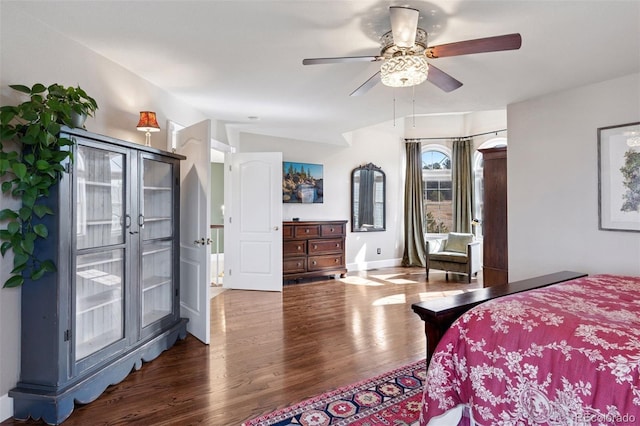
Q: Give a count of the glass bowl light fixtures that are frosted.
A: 1